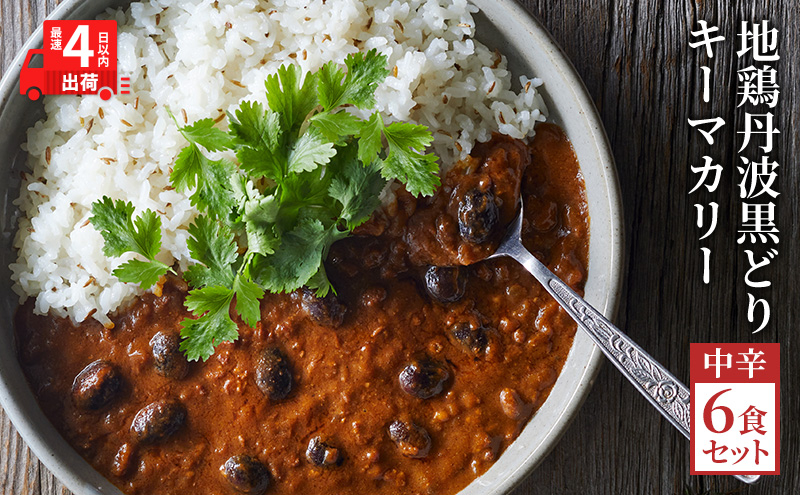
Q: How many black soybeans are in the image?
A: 12